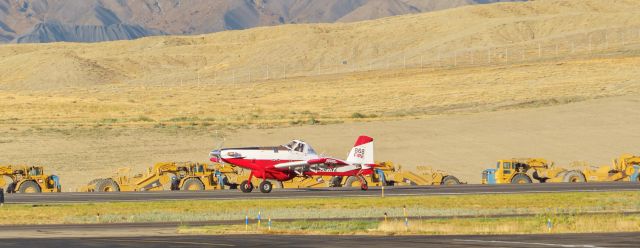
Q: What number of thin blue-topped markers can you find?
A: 5